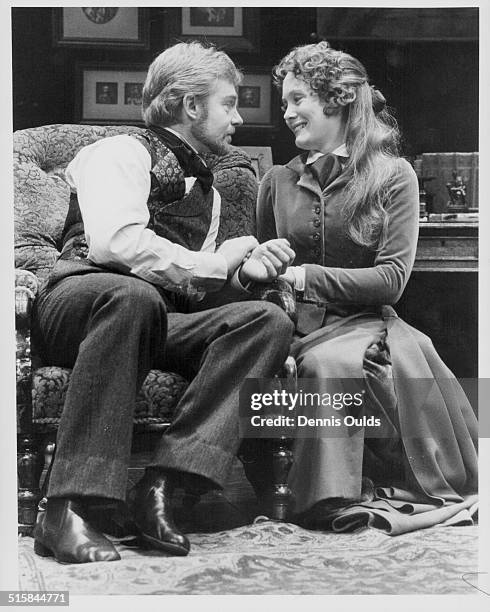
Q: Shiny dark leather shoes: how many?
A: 2